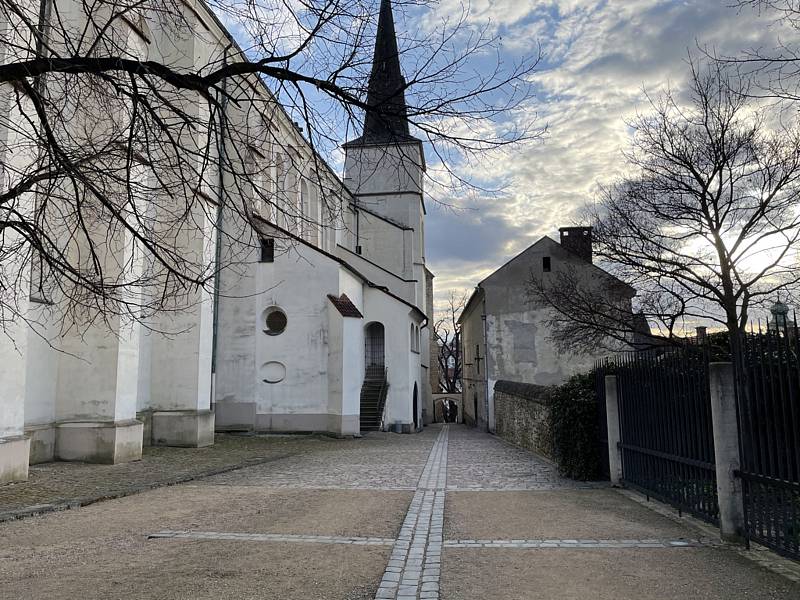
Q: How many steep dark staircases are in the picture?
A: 1